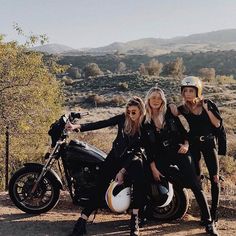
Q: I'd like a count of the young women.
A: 3